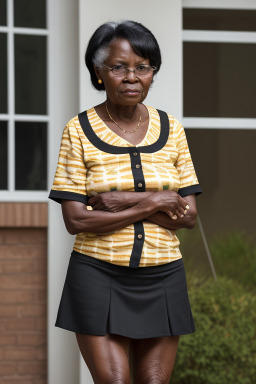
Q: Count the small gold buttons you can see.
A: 4